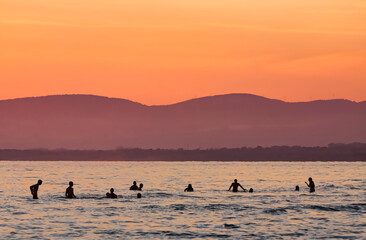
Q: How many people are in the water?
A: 11